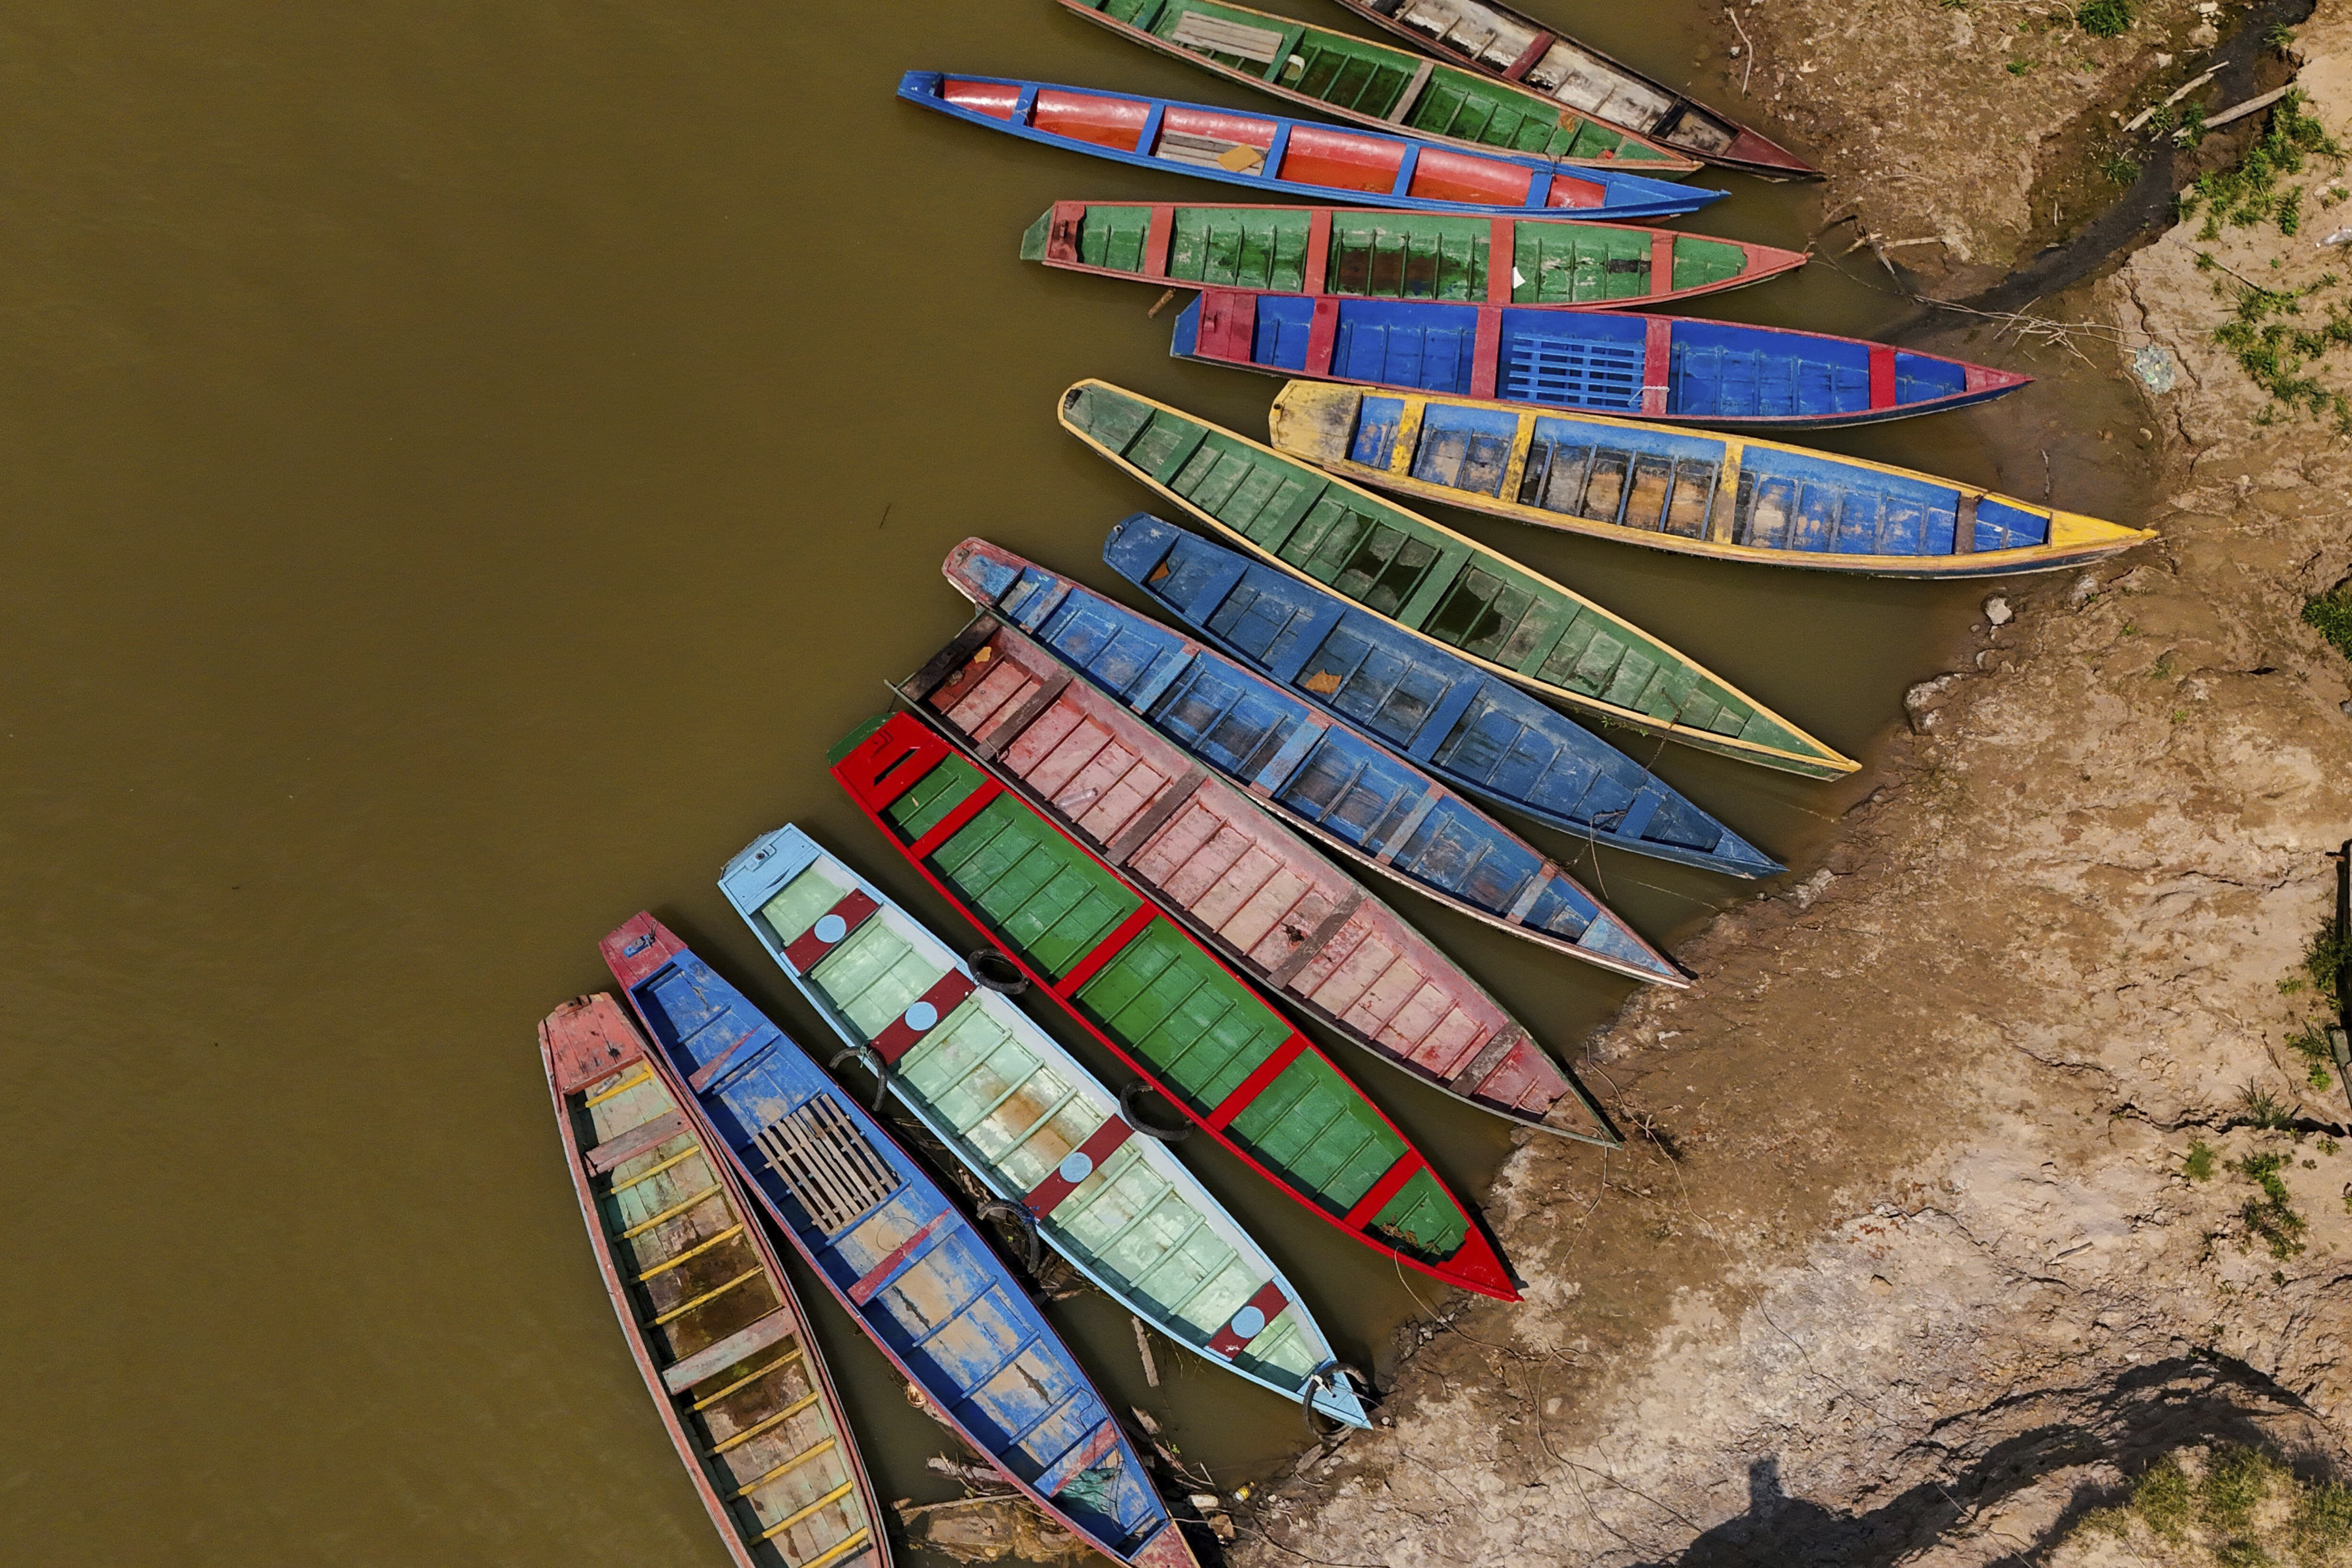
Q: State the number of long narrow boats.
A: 14